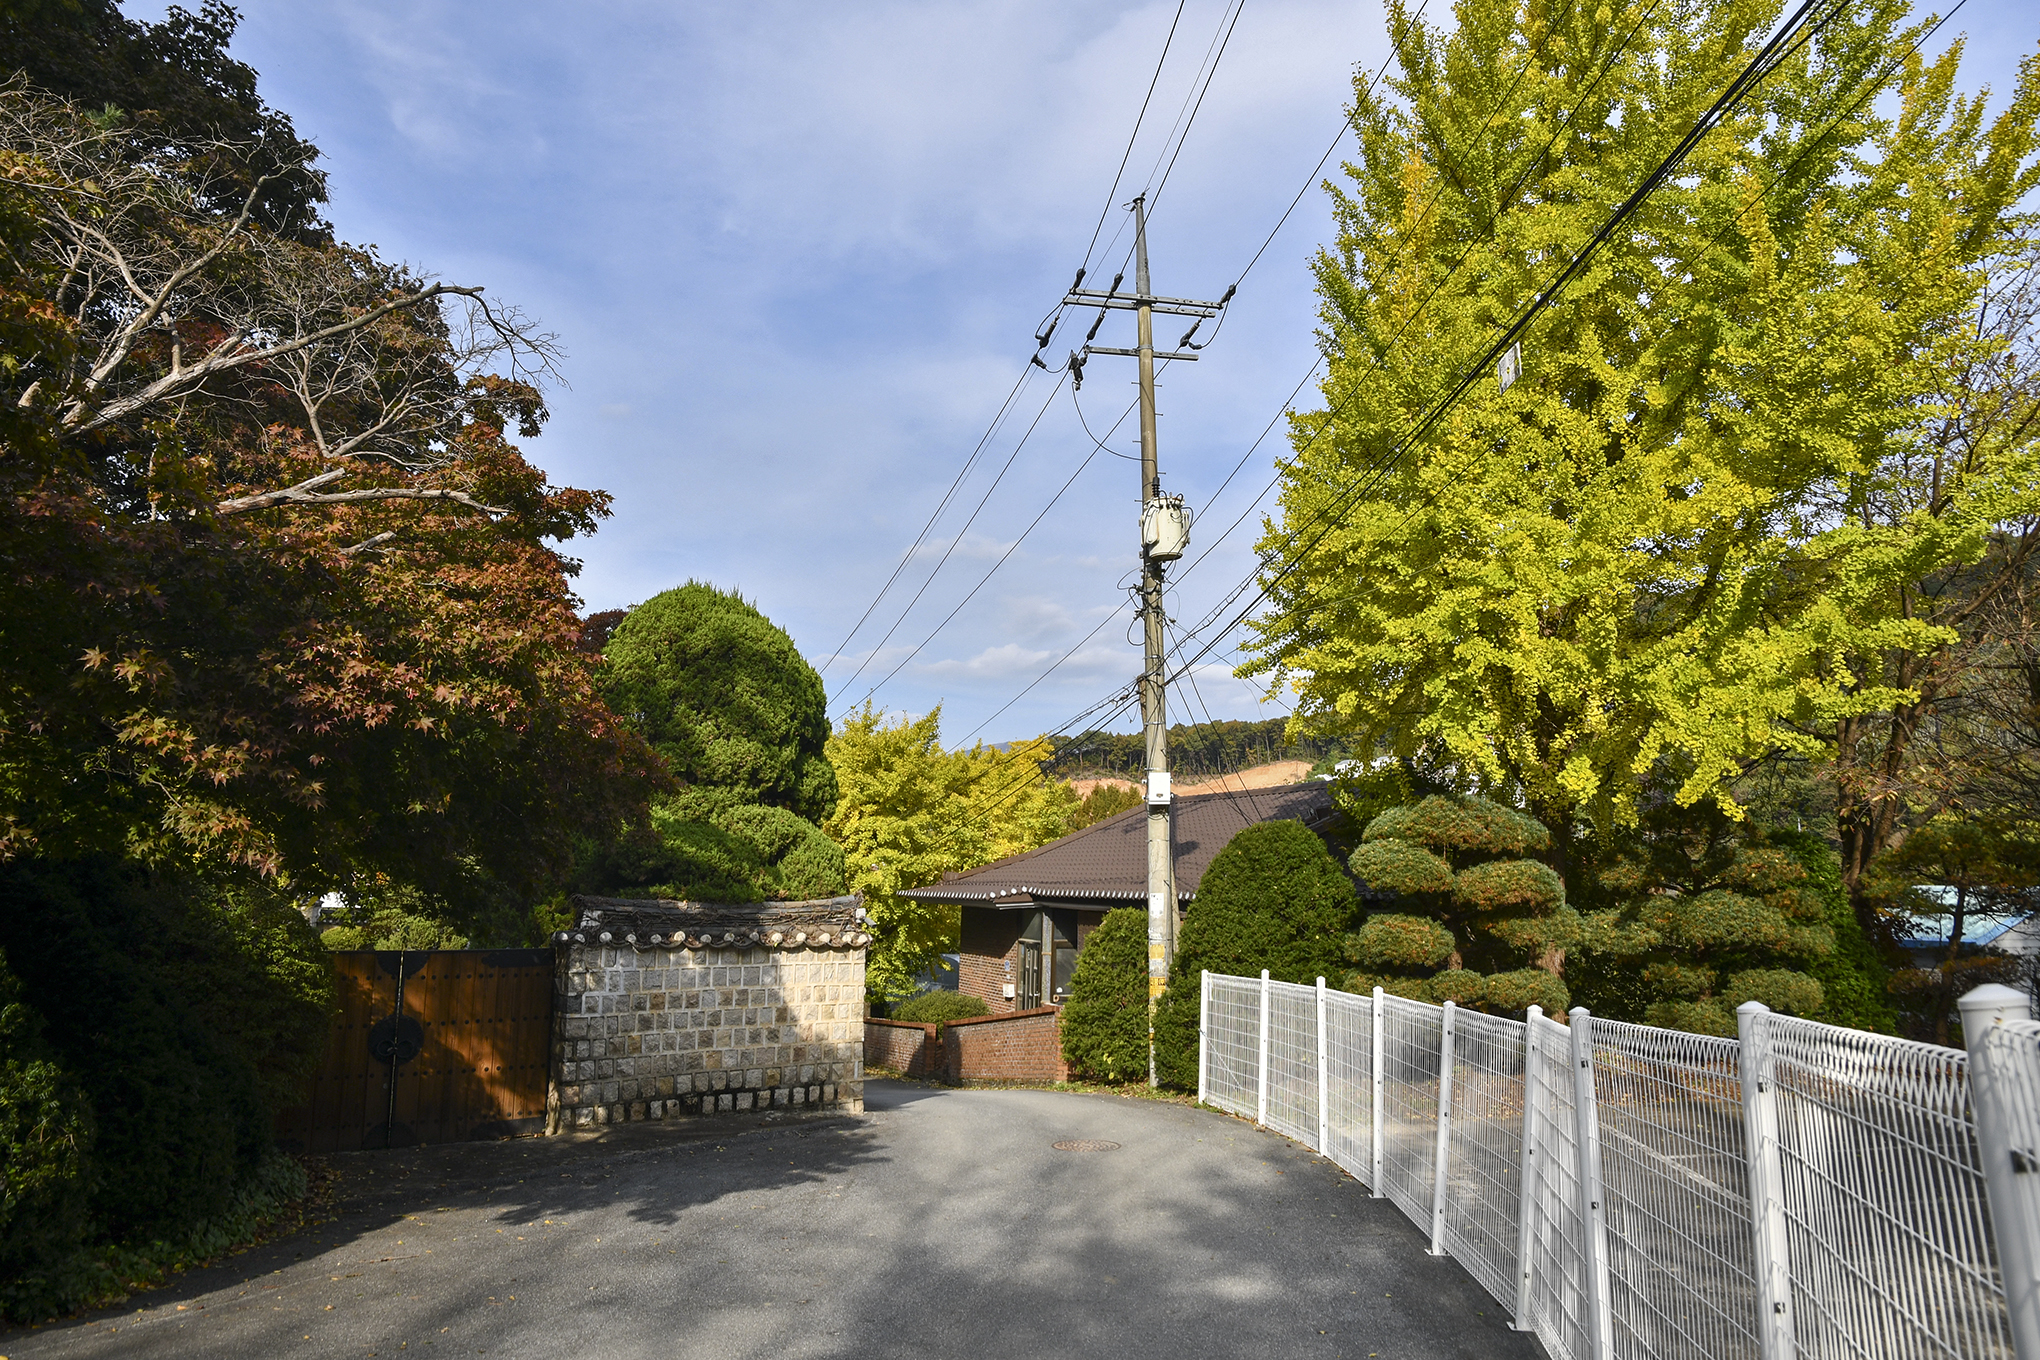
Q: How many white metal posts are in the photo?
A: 9